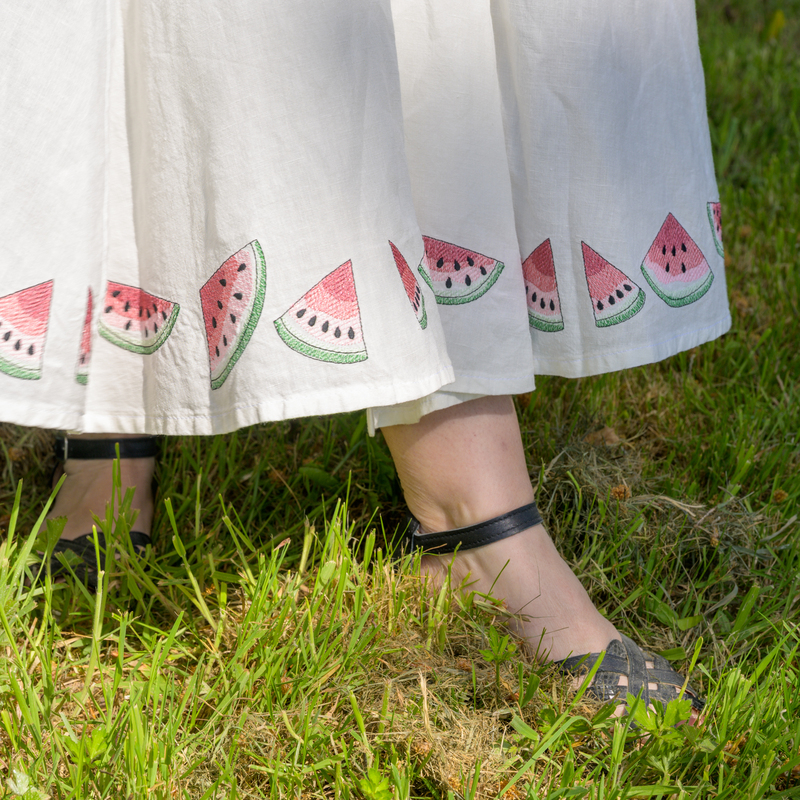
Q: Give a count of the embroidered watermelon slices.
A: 11